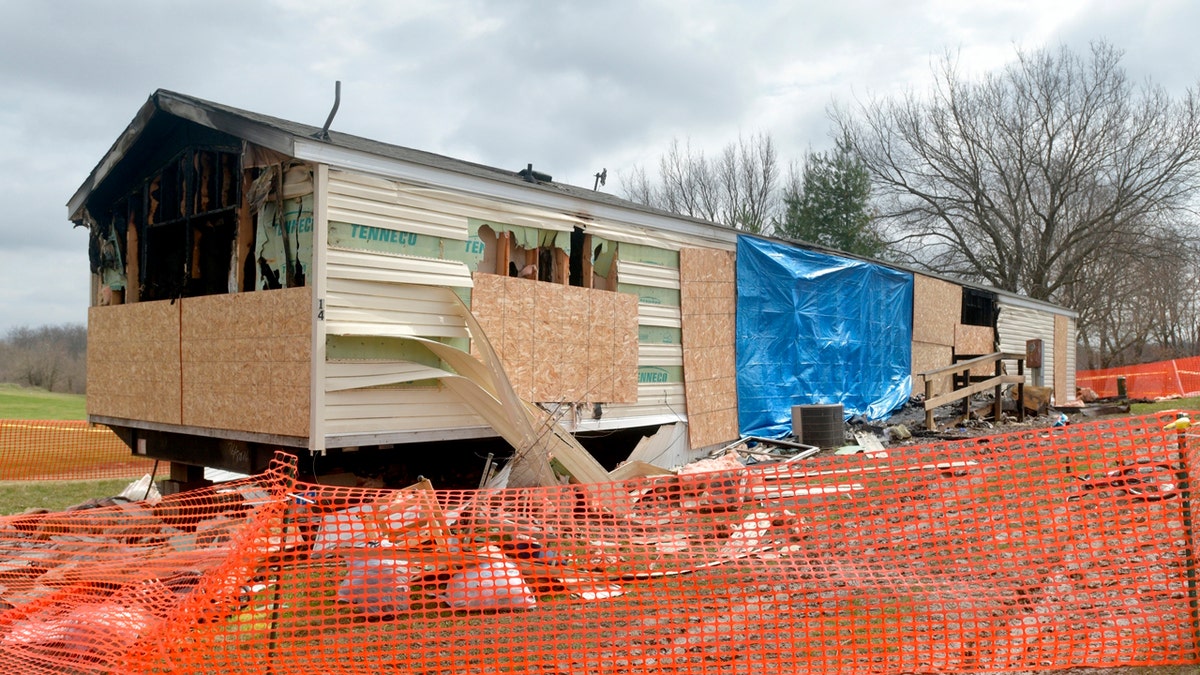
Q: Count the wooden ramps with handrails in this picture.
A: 1